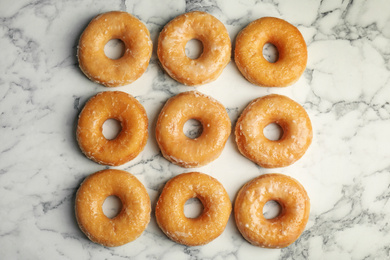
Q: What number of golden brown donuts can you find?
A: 9